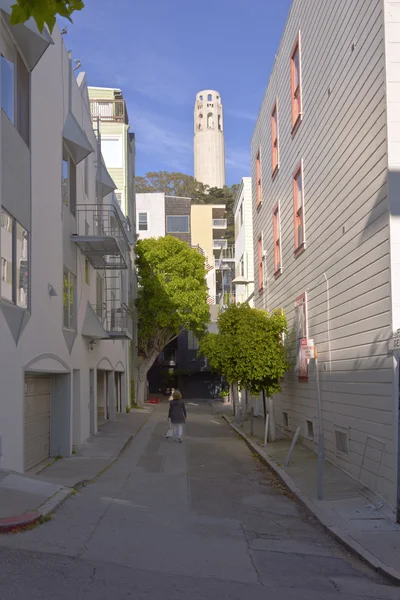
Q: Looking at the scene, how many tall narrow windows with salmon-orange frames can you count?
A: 7